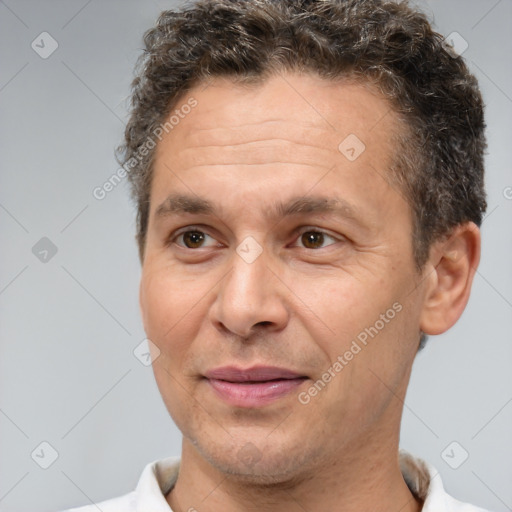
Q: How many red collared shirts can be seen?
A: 0